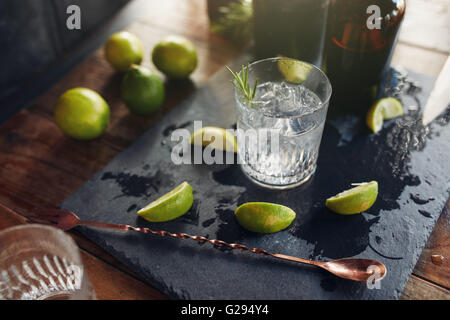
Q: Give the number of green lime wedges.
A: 6